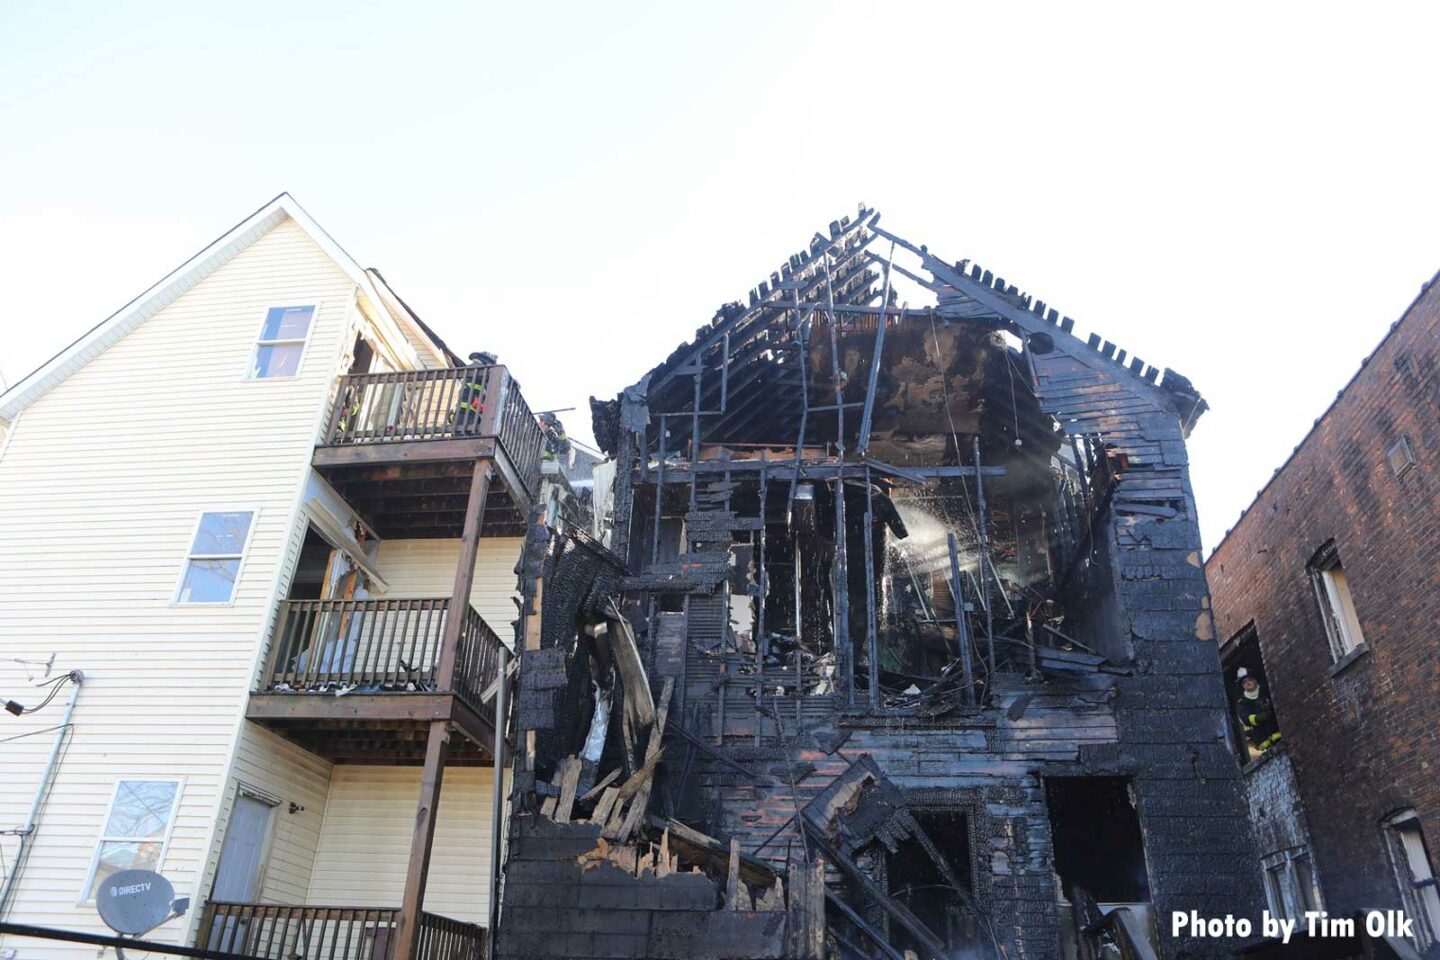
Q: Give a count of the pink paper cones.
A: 0